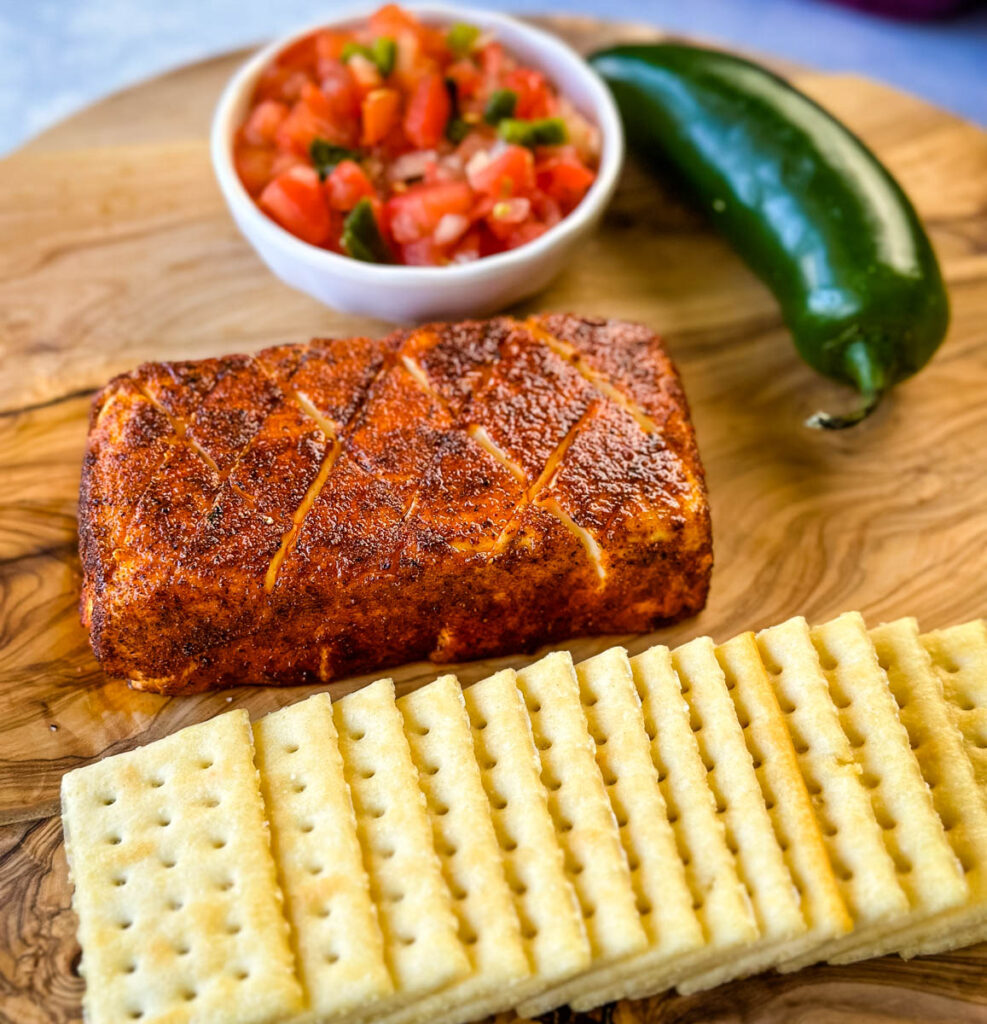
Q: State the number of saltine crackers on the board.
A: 14